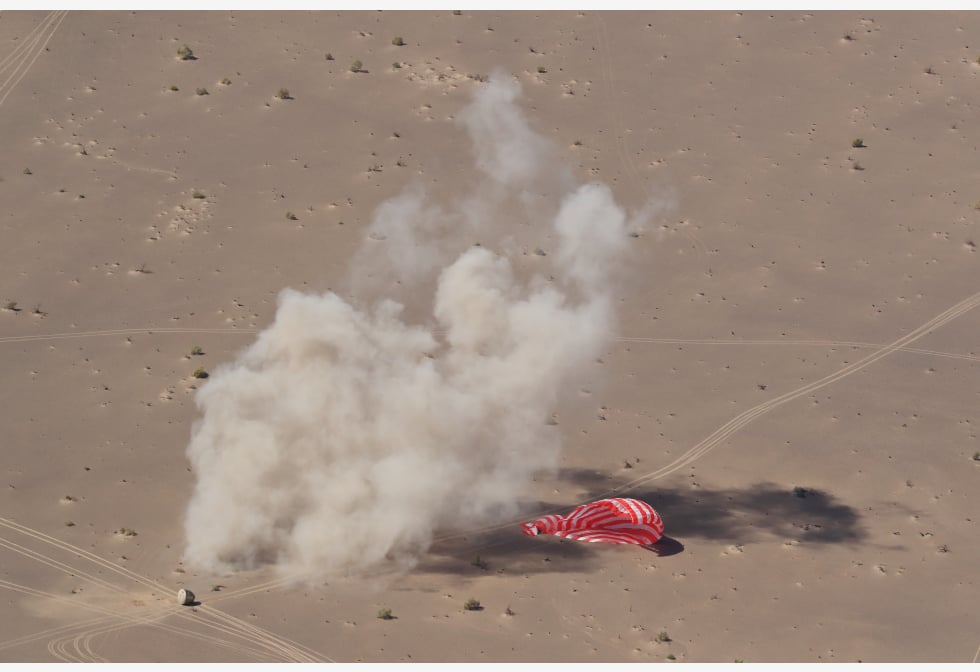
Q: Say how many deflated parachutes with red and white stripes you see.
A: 1